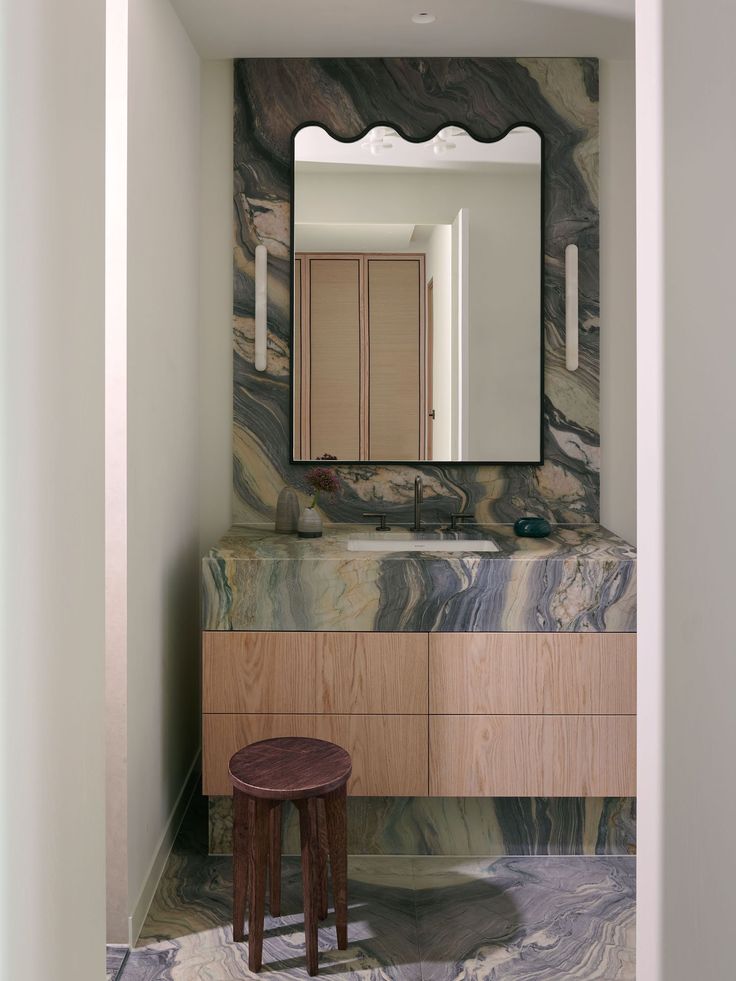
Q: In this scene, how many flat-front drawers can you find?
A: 4